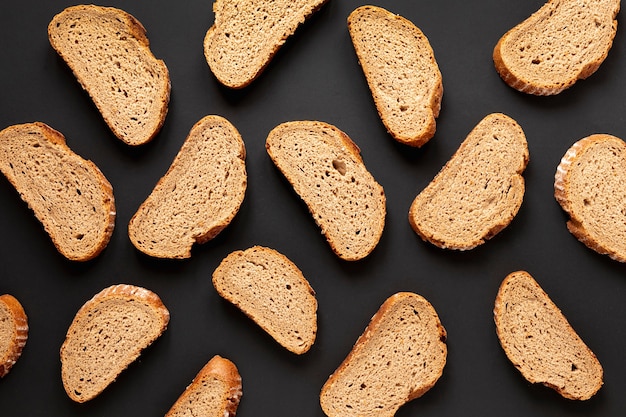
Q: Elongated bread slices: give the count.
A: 15